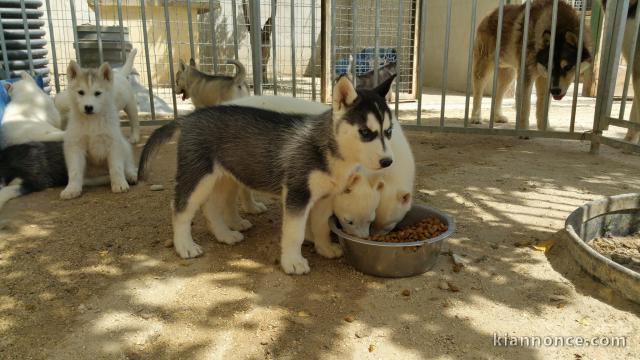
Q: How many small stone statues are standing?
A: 0